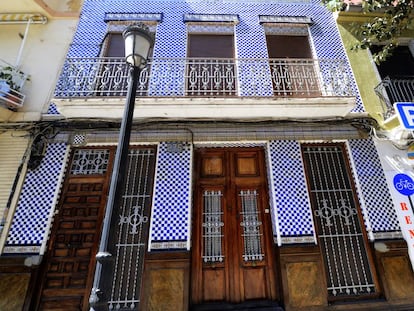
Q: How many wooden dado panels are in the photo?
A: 4